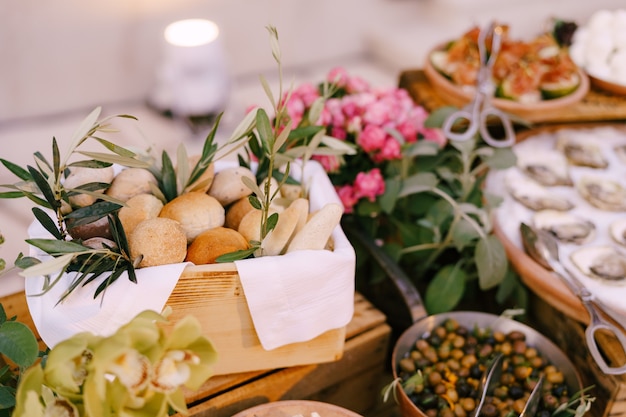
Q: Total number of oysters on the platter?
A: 8